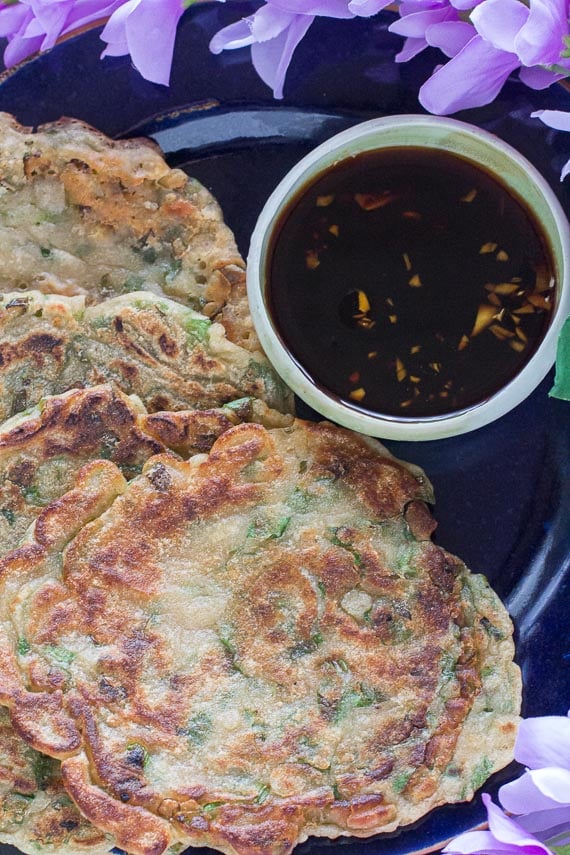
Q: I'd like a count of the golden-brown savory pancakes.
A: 4